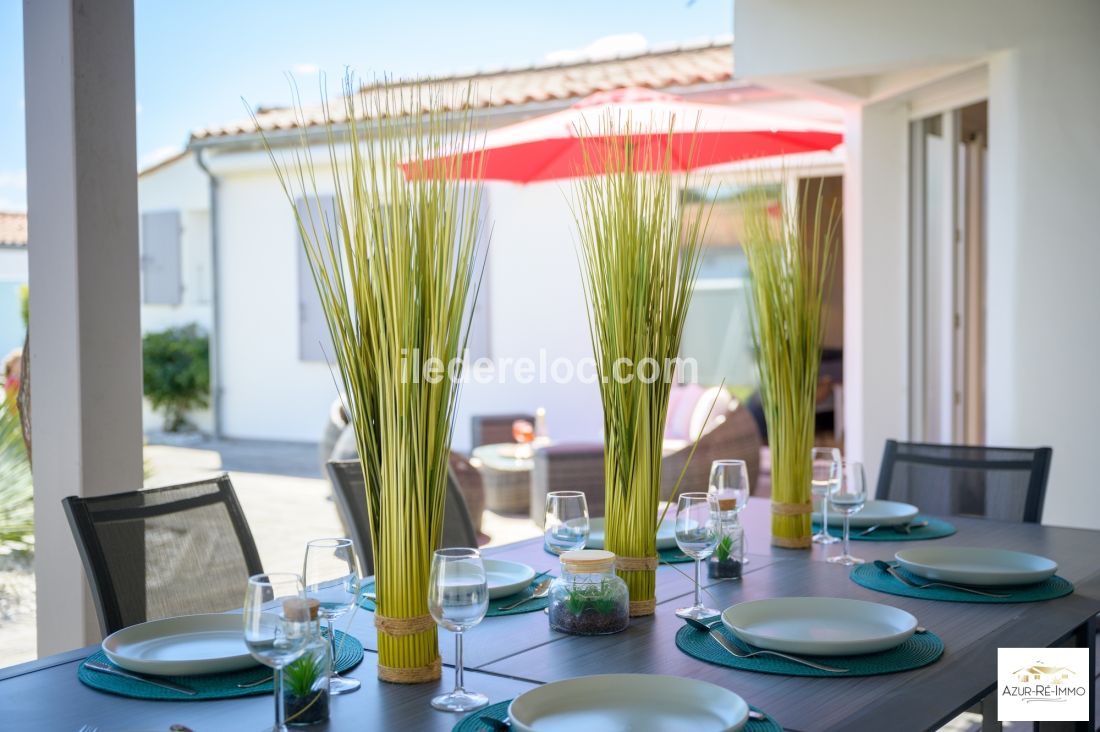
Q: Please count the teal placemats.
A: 7